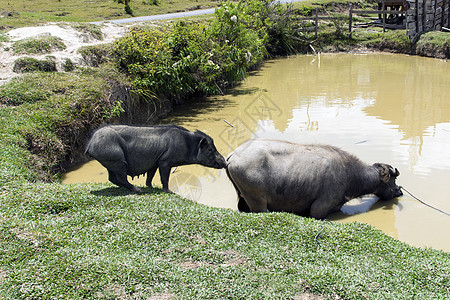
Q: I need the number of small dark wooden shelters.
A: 1